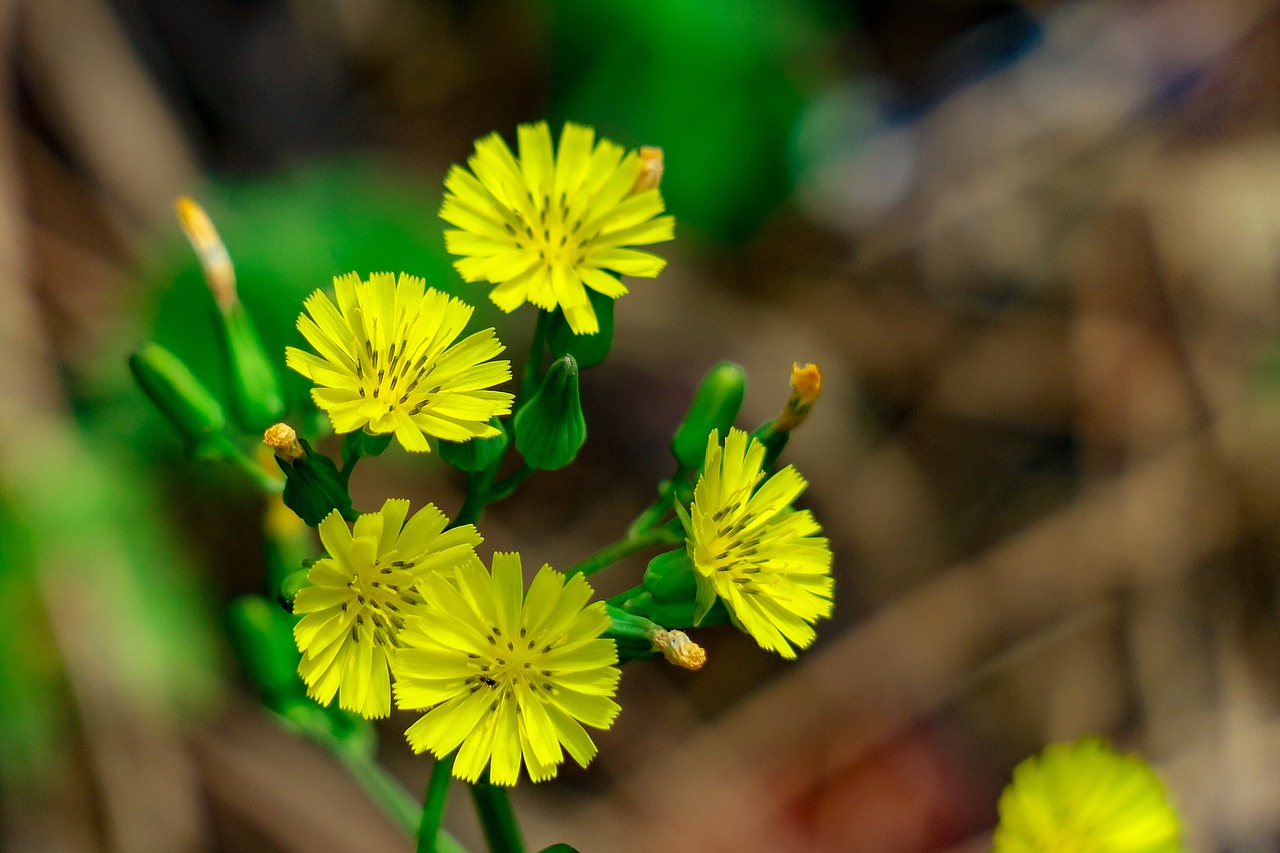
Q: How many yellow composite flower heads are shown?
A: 6